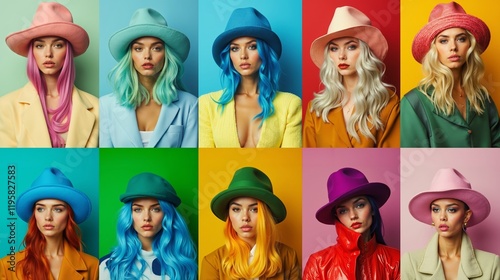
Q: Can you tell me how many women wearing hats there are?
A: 10